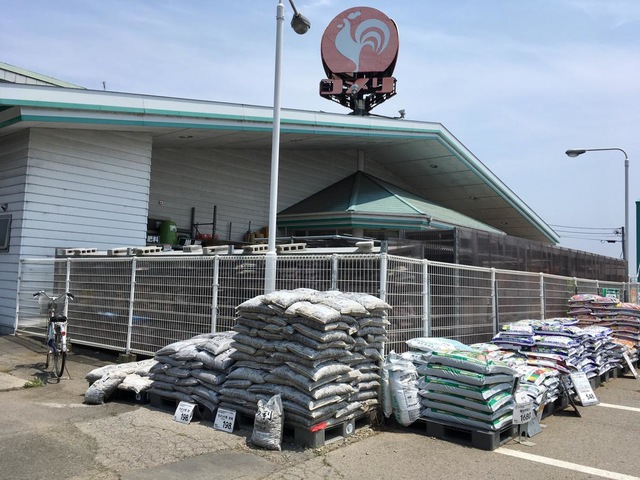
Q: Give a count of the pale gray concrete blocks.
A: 9